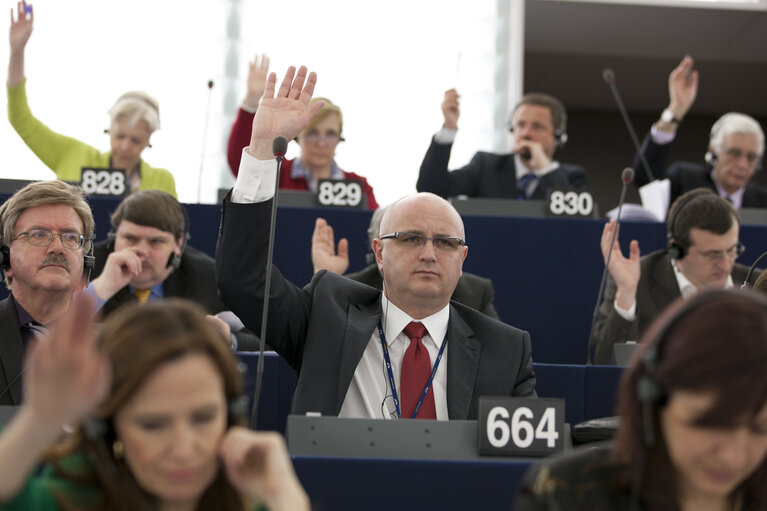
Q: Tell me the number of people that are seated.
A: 11